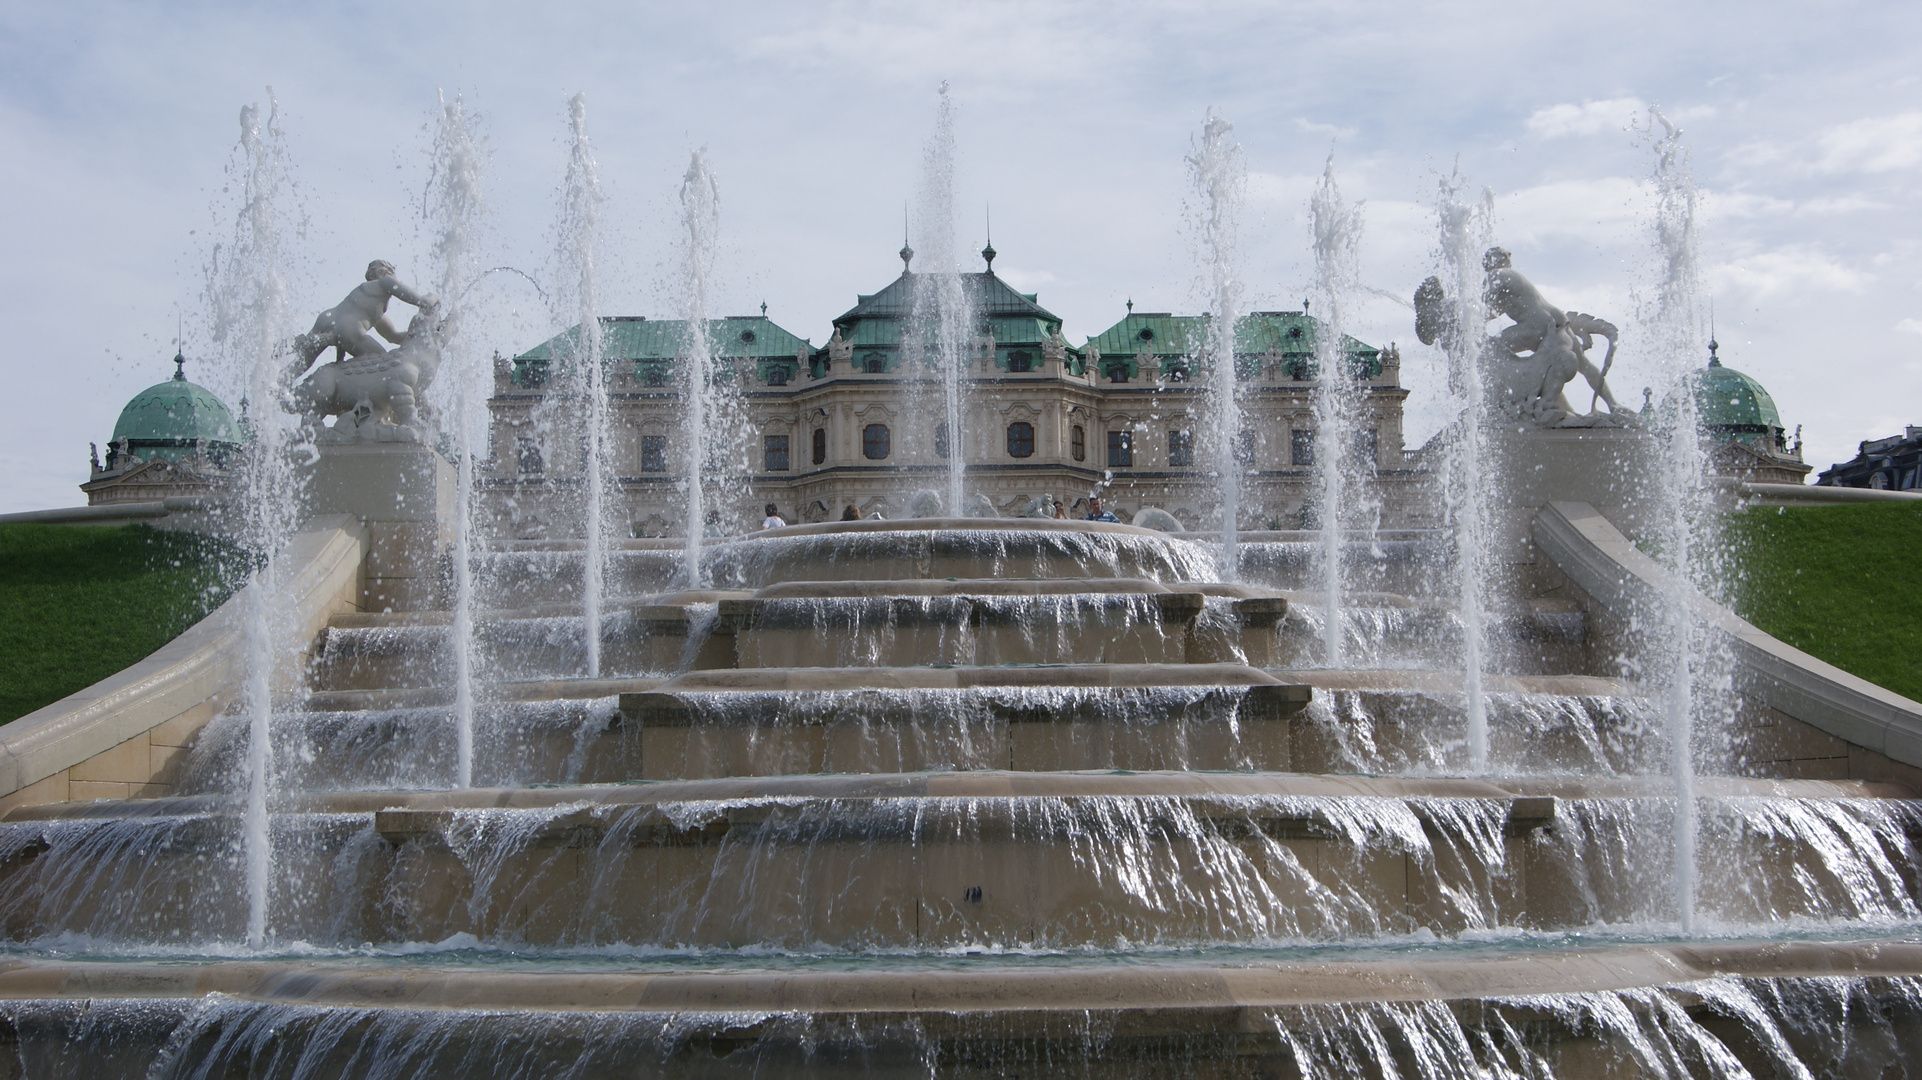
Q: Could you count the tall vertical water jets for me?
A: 9